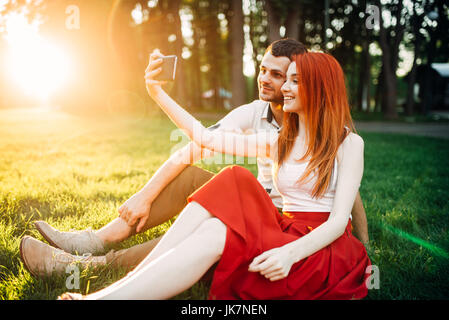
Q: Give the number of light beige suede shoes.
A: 2